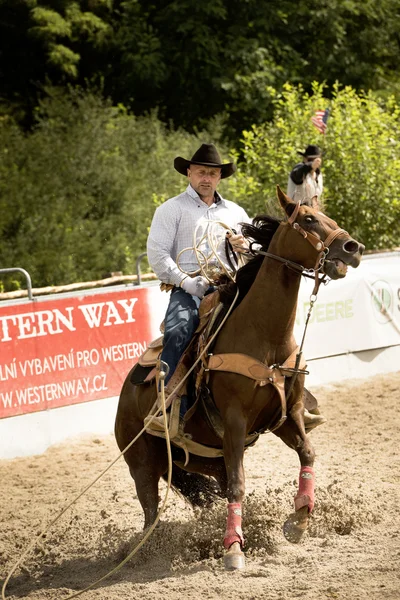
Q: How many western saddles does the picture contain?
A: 1